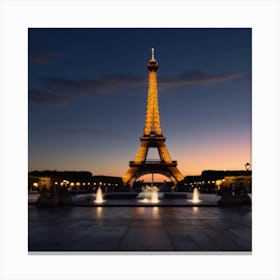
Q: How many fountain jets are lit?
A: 3